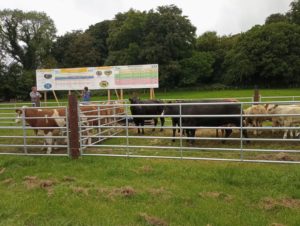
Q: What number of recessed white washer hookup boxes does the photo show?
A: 0